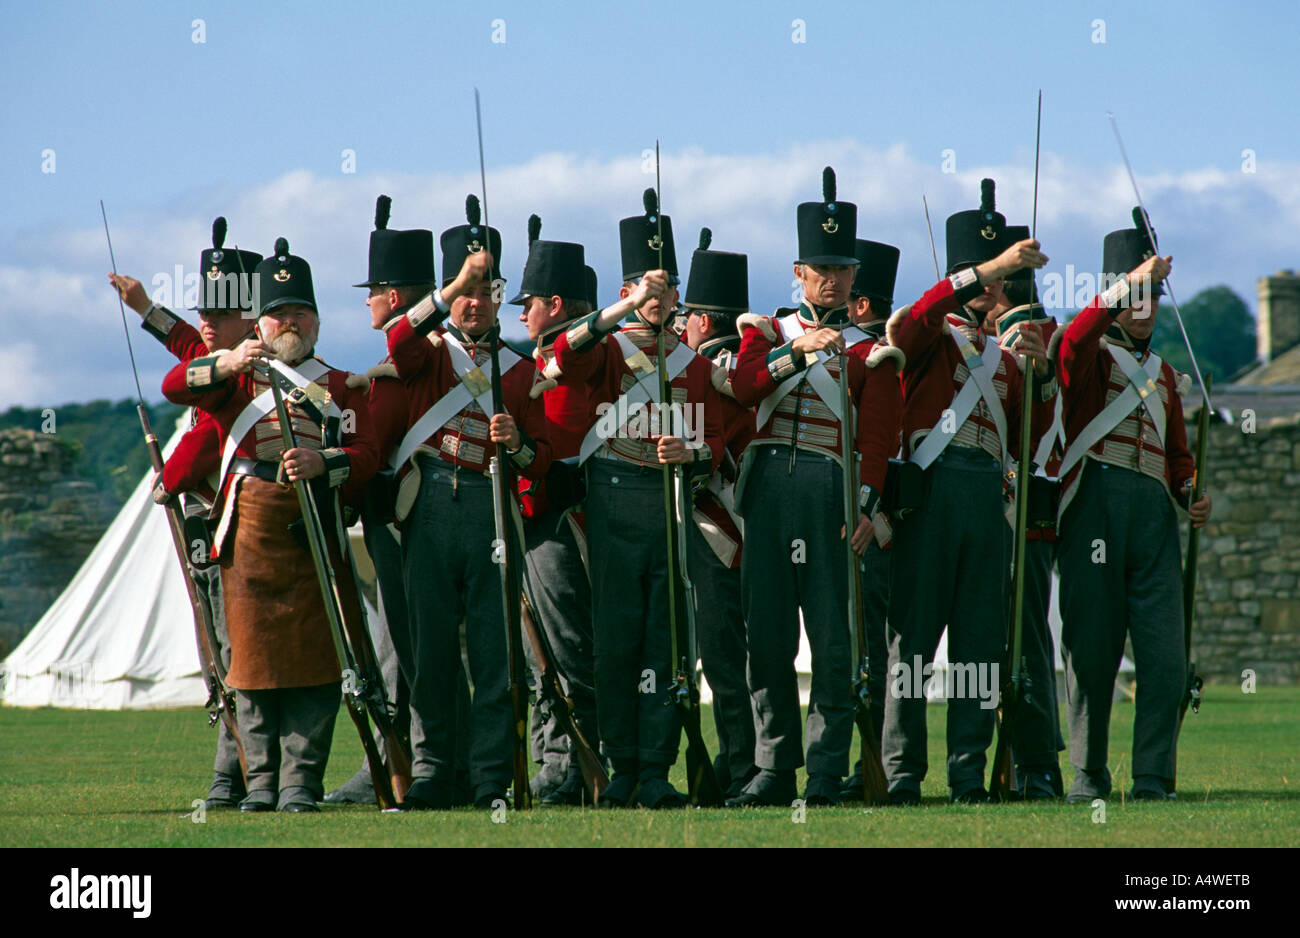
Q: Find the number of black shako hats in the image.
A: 13